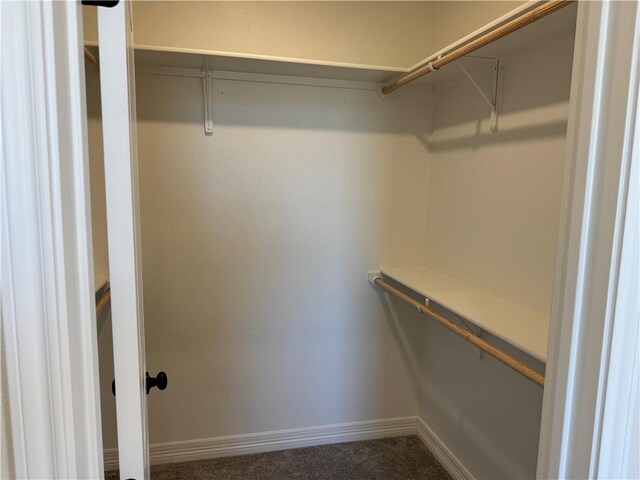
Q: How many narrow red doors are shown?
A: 0